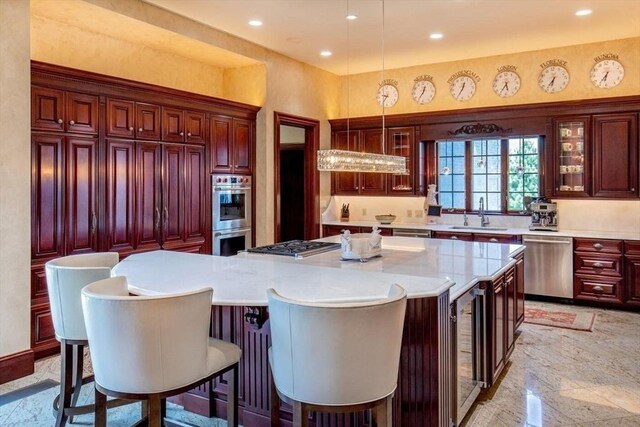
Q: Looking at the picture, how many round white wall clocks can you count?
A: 6